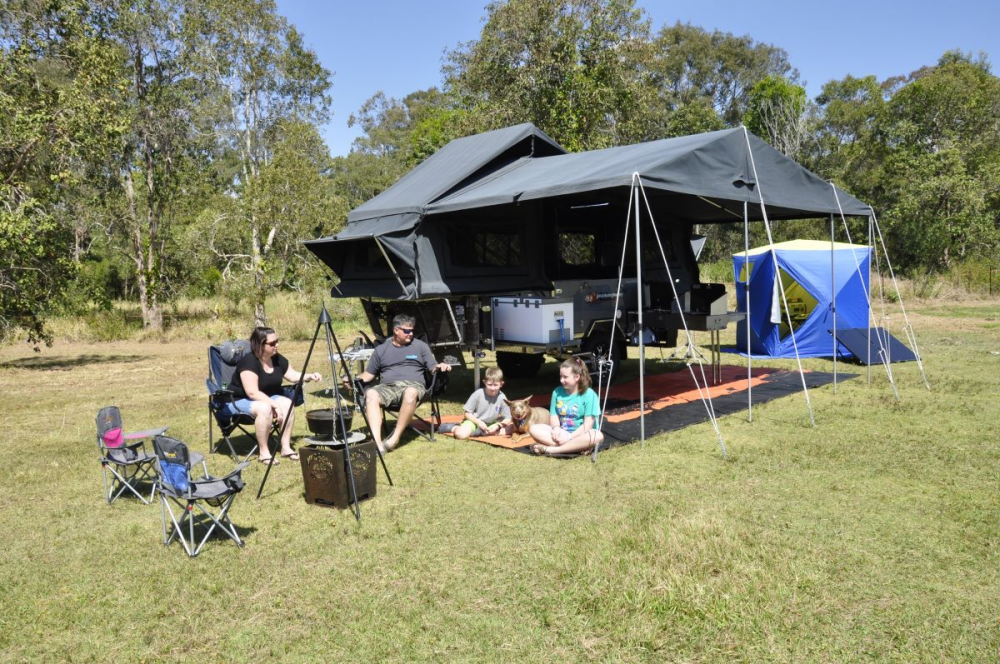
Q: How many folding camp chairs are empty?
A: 2